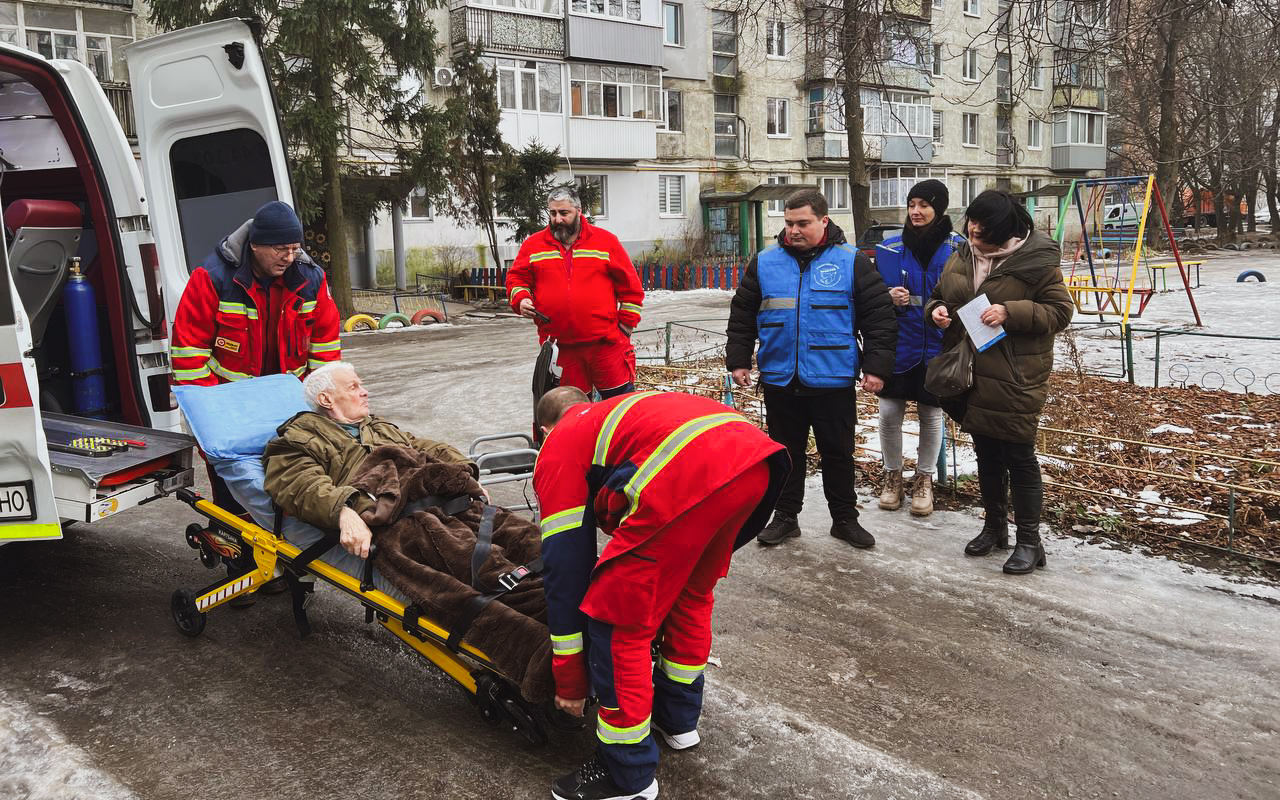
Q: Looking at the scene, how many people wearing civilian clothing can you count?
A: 2